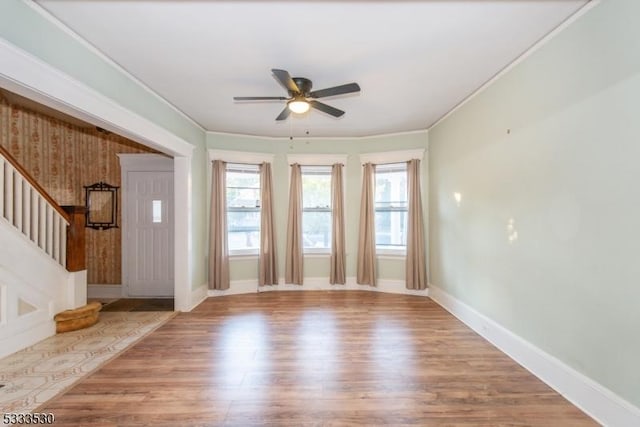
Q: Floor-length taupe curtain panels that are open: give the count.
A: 6